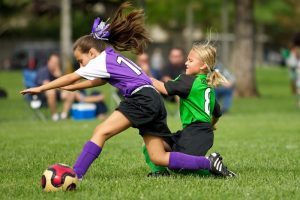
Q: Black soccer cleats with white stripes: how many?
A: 1